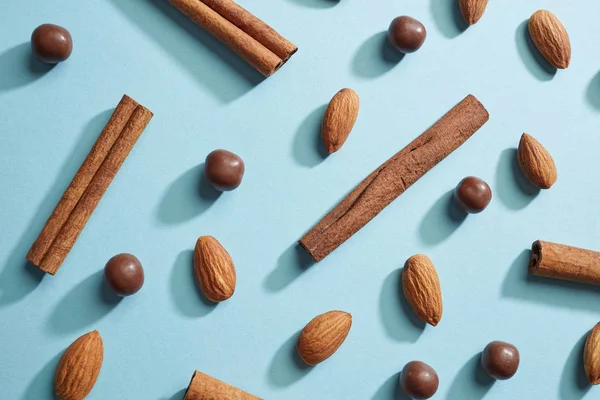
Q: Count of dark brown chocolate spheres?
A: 7